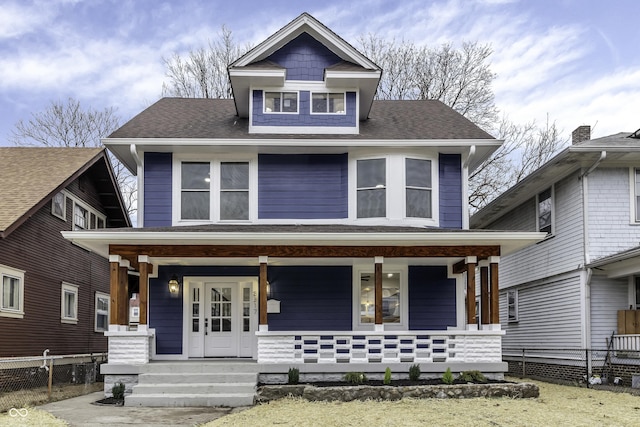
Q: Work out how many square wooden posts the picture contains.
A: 8